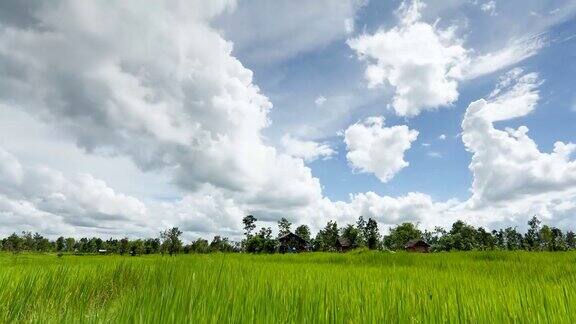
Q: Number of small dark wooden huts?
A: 3